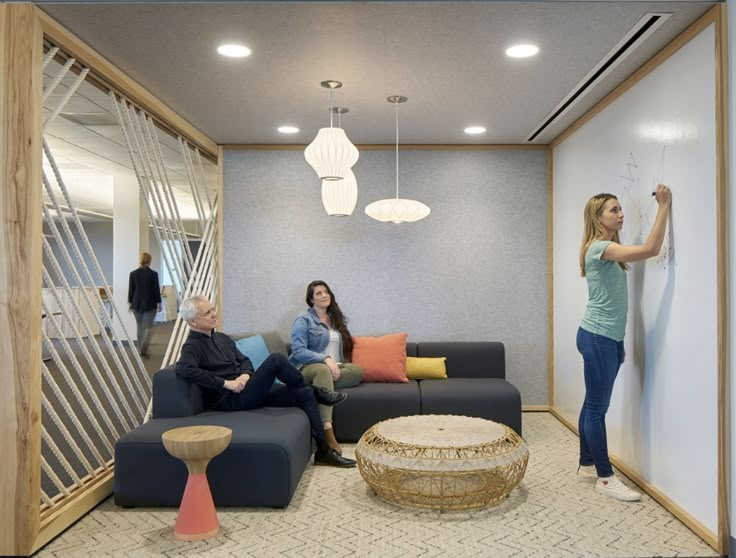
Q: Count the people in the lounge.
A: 3